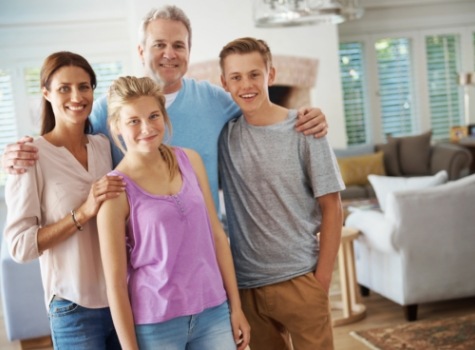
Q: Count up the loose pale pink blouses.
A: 1